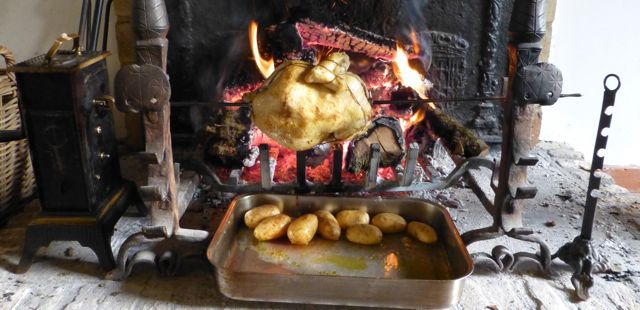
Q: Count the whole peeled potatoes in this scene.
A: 8